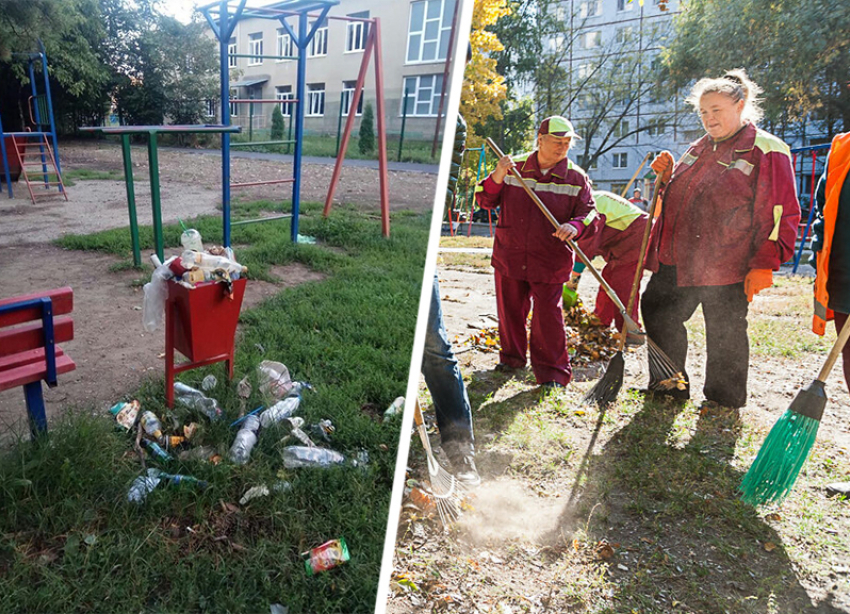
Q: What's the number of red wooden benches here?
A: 1